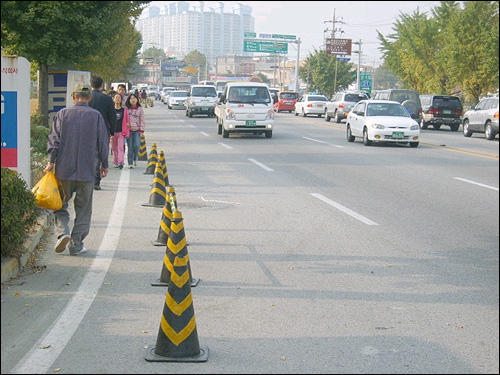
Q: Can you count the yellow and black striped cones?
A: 7